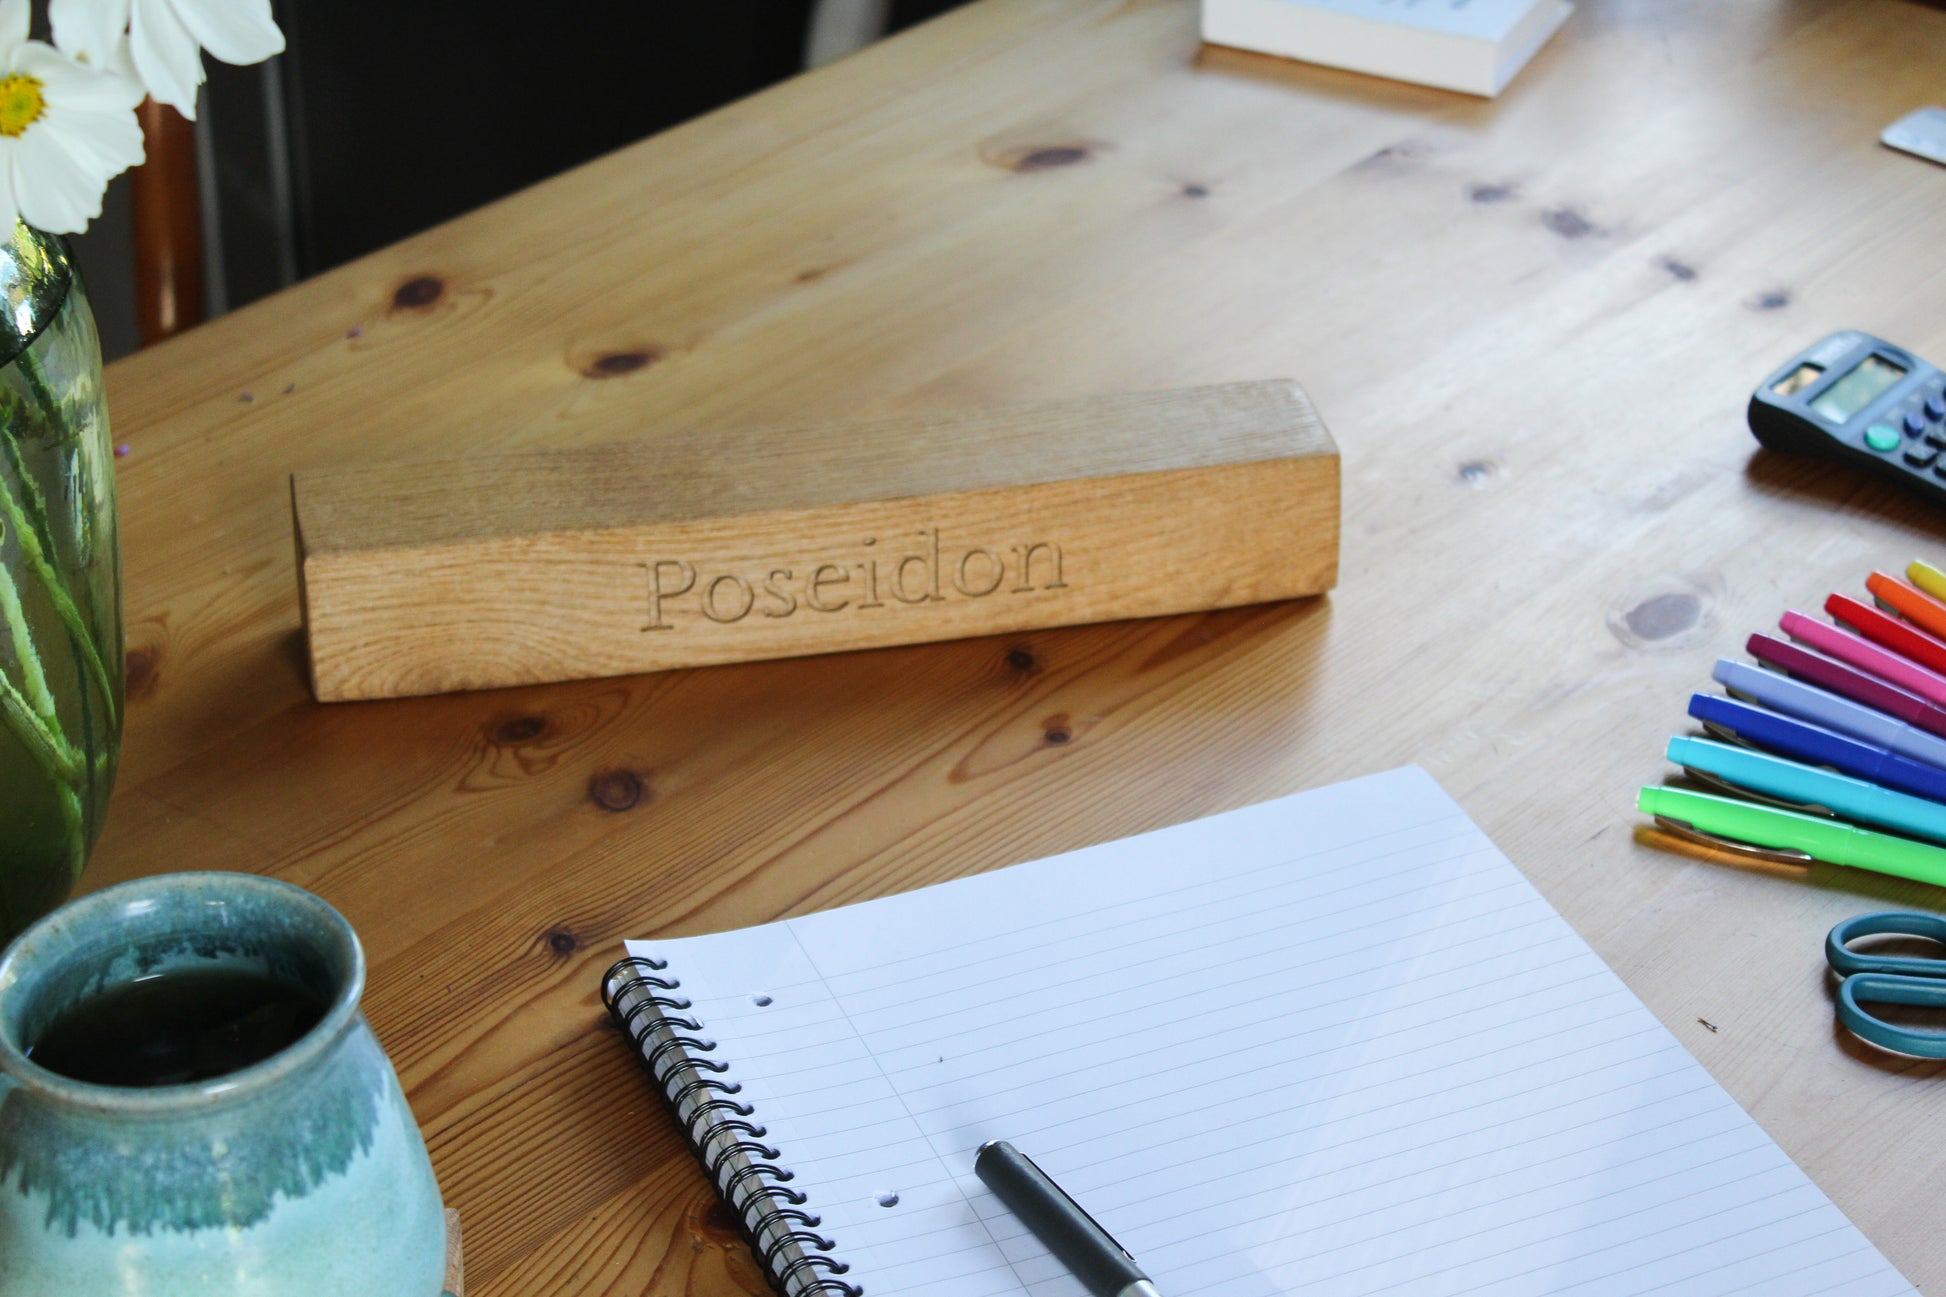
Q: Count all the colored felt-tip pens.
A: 9